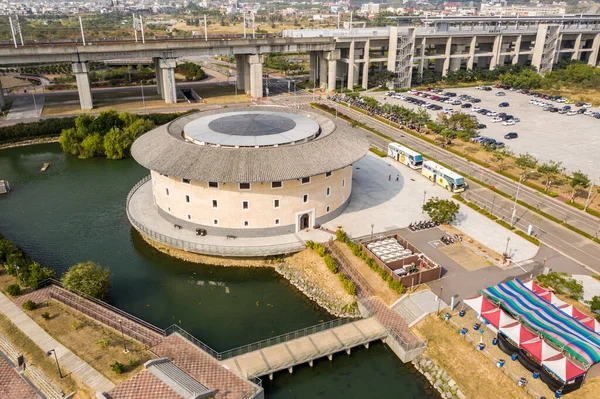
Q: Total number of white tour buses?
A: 2